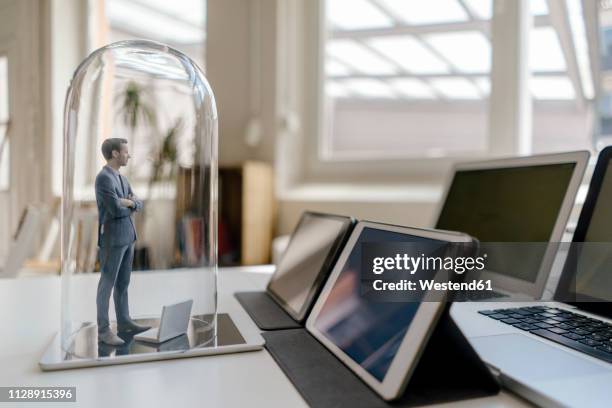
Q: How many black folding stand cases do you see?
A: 2